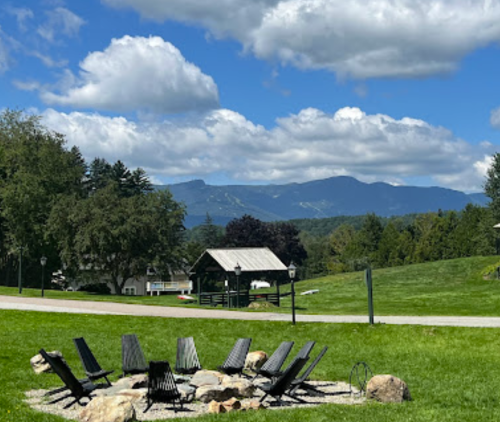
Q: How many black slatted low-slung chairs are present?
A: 10